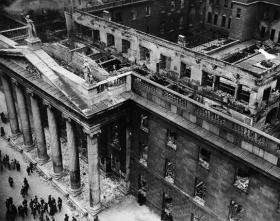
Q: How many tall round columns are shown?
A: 6